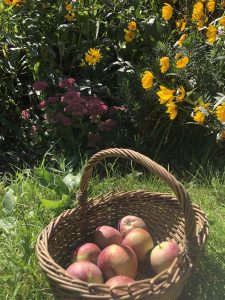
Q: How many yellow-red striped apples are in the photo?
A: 8